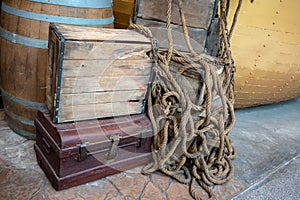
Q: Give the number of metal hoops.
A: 6